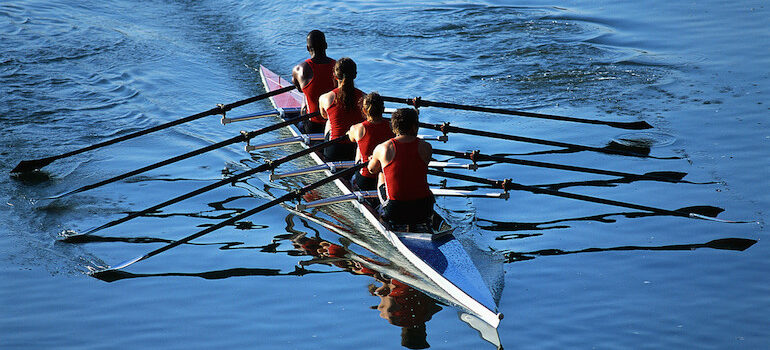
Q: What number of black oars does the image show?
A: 8